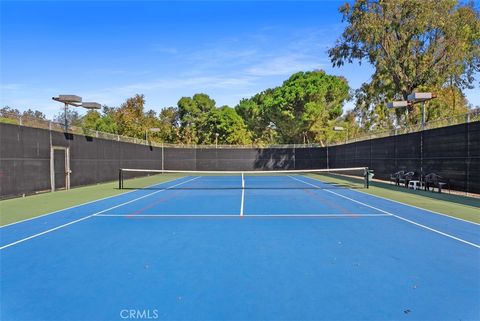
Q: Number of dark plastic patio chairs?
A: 4